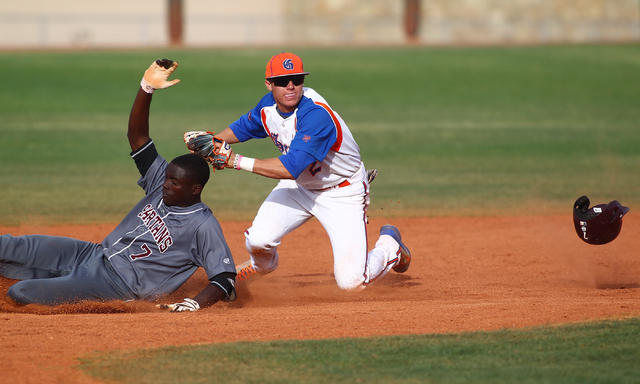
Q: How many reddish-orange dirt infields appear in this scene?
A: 1